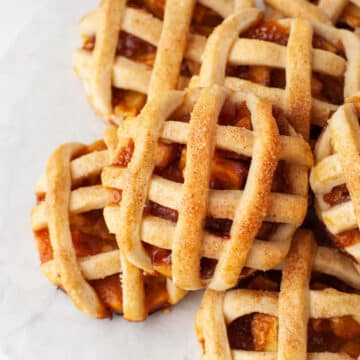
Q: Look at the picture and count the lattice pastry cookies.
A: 7